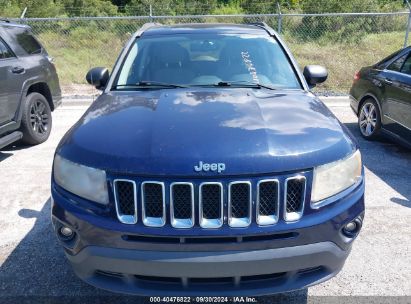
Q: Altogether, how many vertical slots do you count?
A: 7